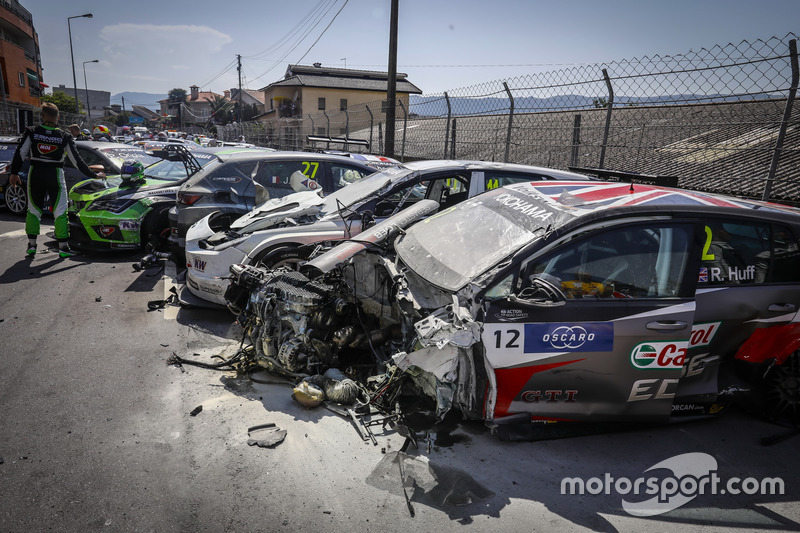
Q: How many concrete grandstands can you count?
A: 0